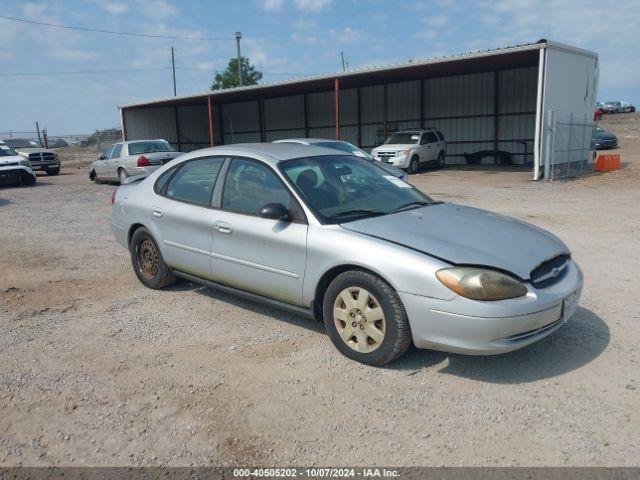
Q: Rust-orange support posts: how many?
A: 2